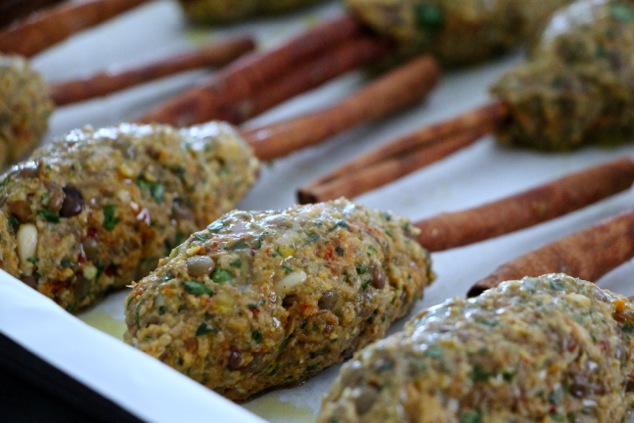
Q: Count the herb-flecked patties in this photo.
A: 7